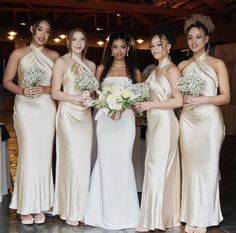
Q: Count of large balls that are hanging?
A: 0